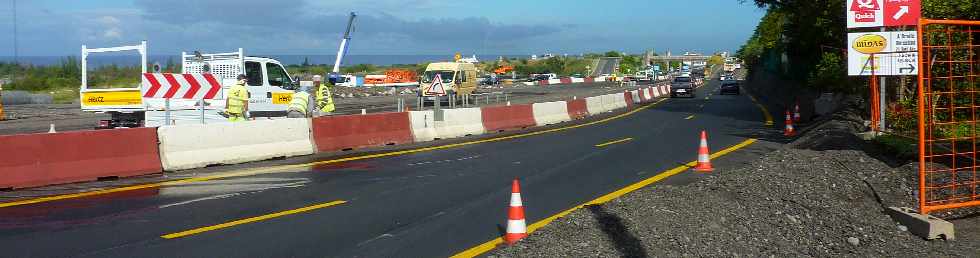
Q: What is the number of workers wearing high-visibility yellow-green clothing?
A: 3